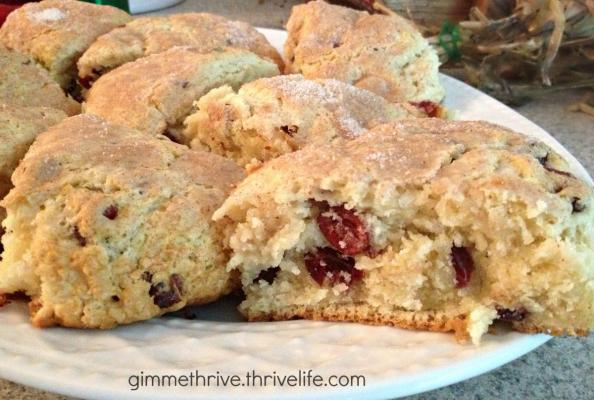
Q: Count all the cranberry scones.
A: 9